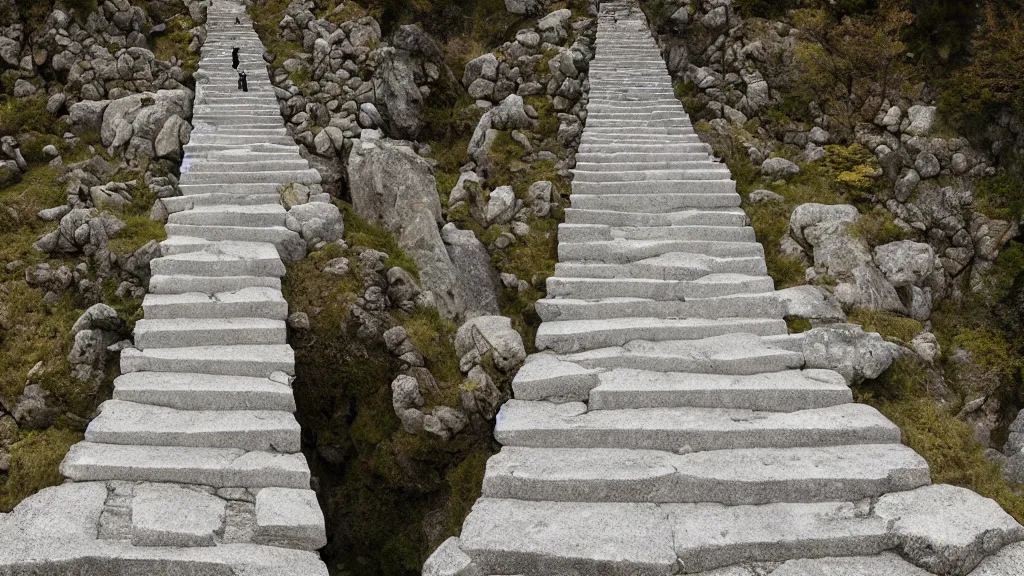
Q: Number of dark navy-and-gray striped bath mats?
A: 0